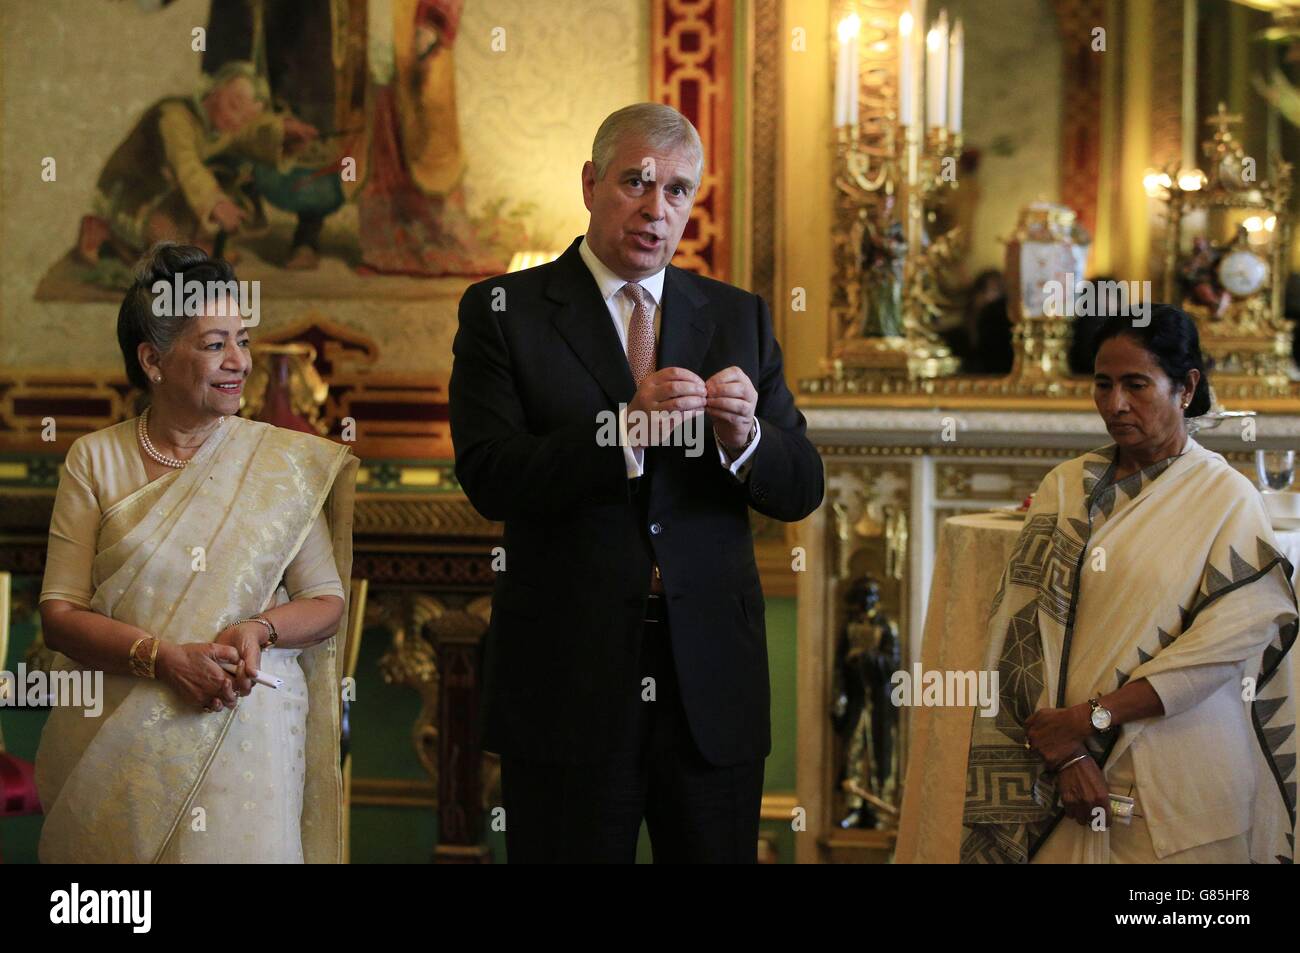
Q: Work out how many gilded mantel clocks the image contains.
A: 1